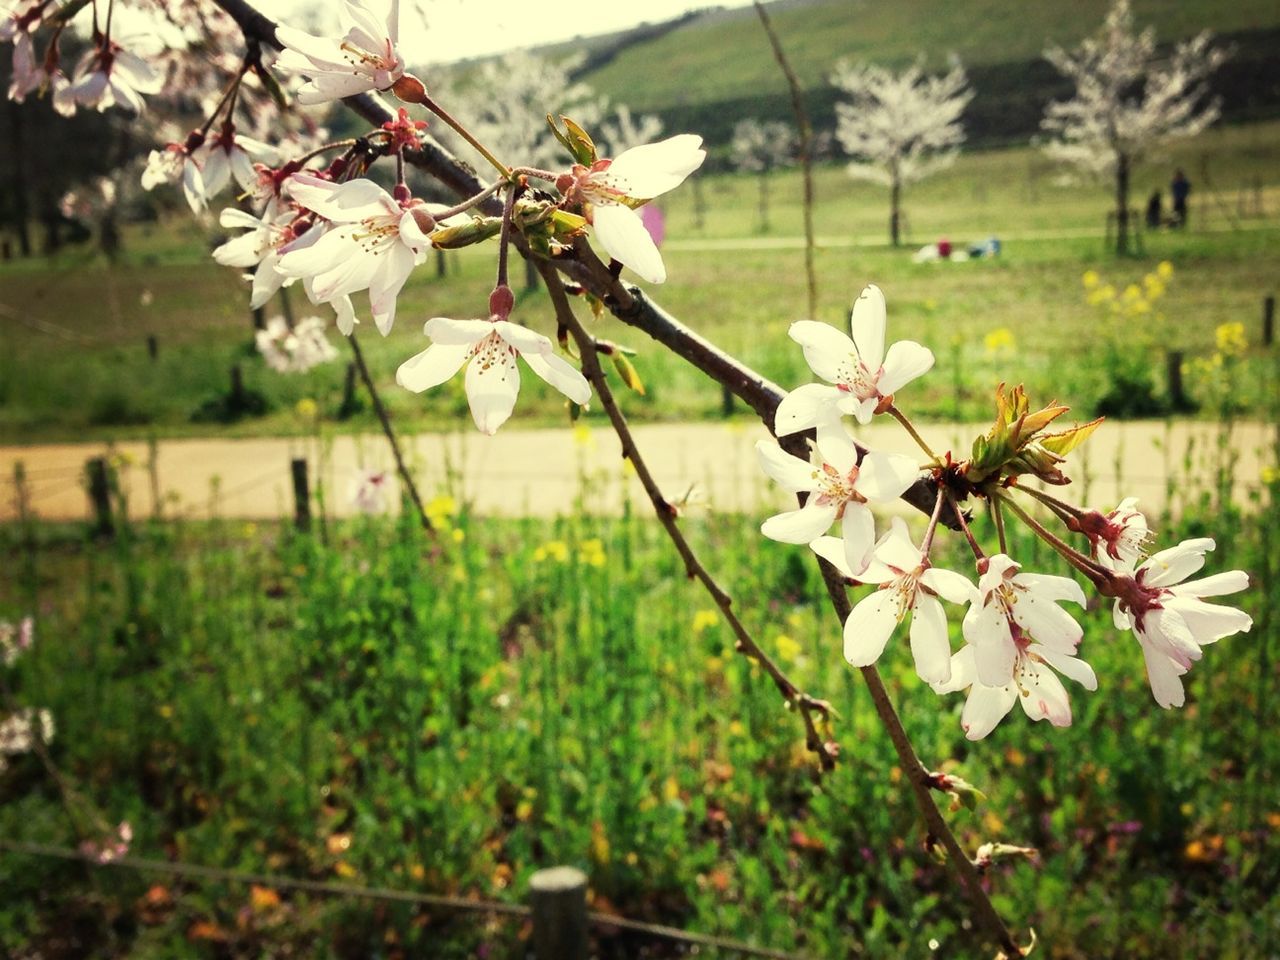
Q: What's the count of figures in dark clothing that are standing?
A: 2